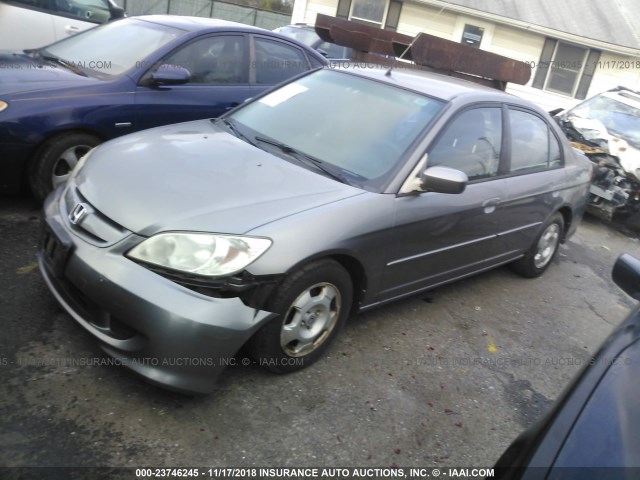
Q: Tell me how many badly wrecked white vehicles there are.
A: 1